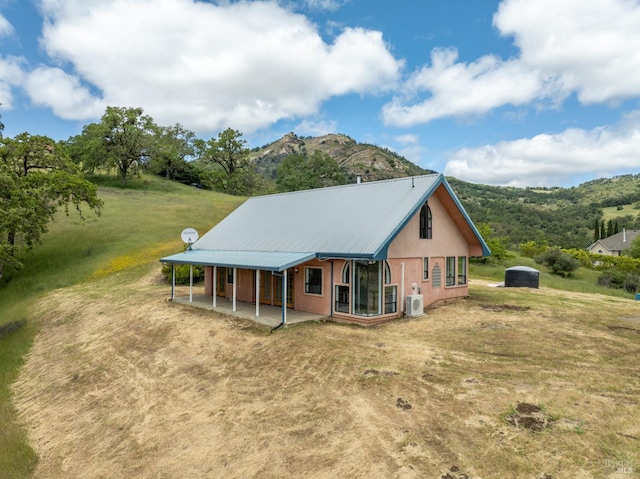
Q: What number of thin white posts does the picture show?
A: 6